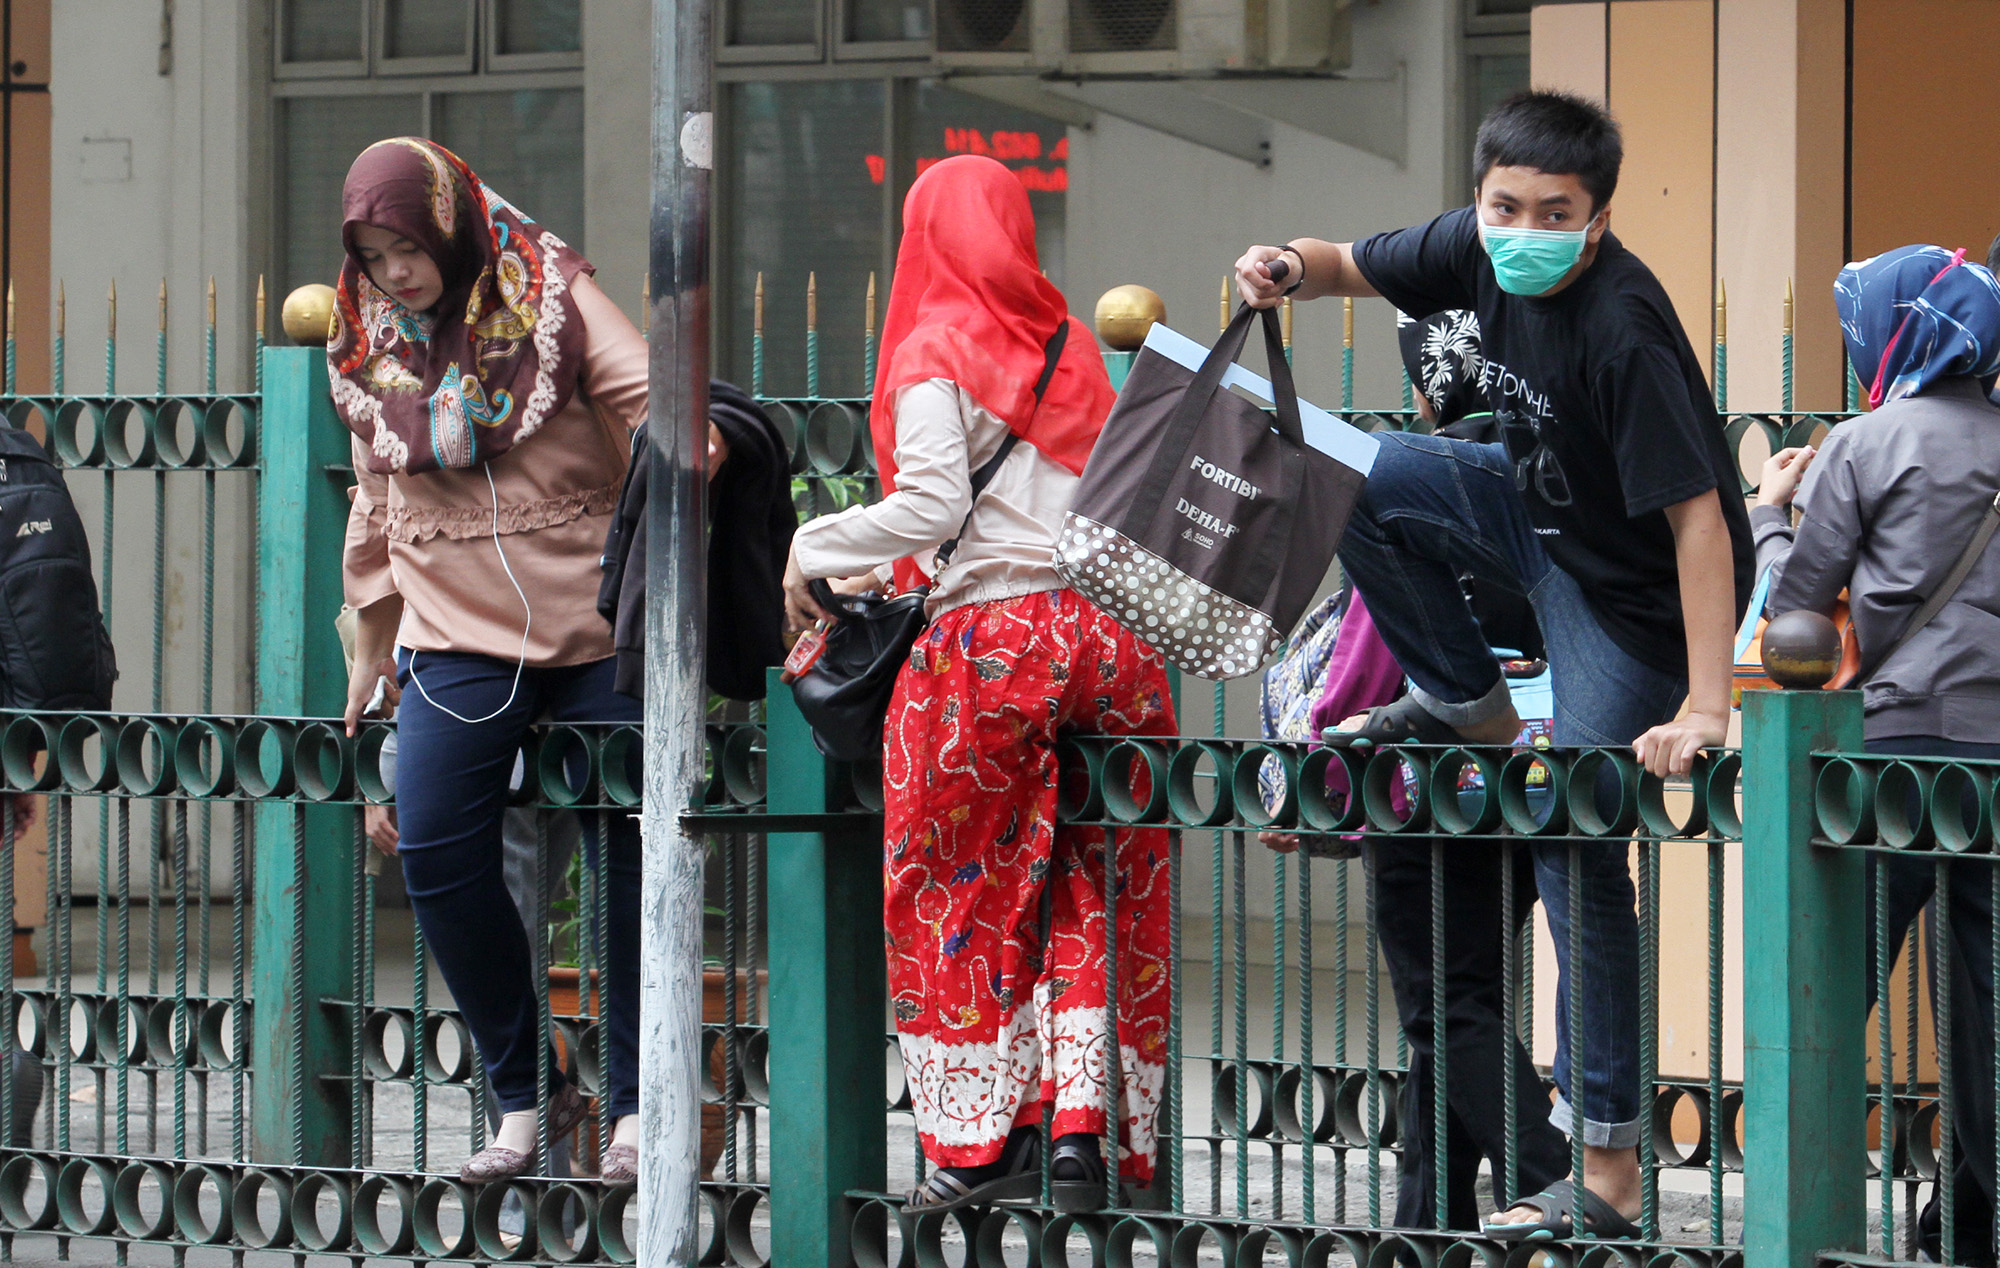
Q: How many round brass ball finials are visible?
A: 3